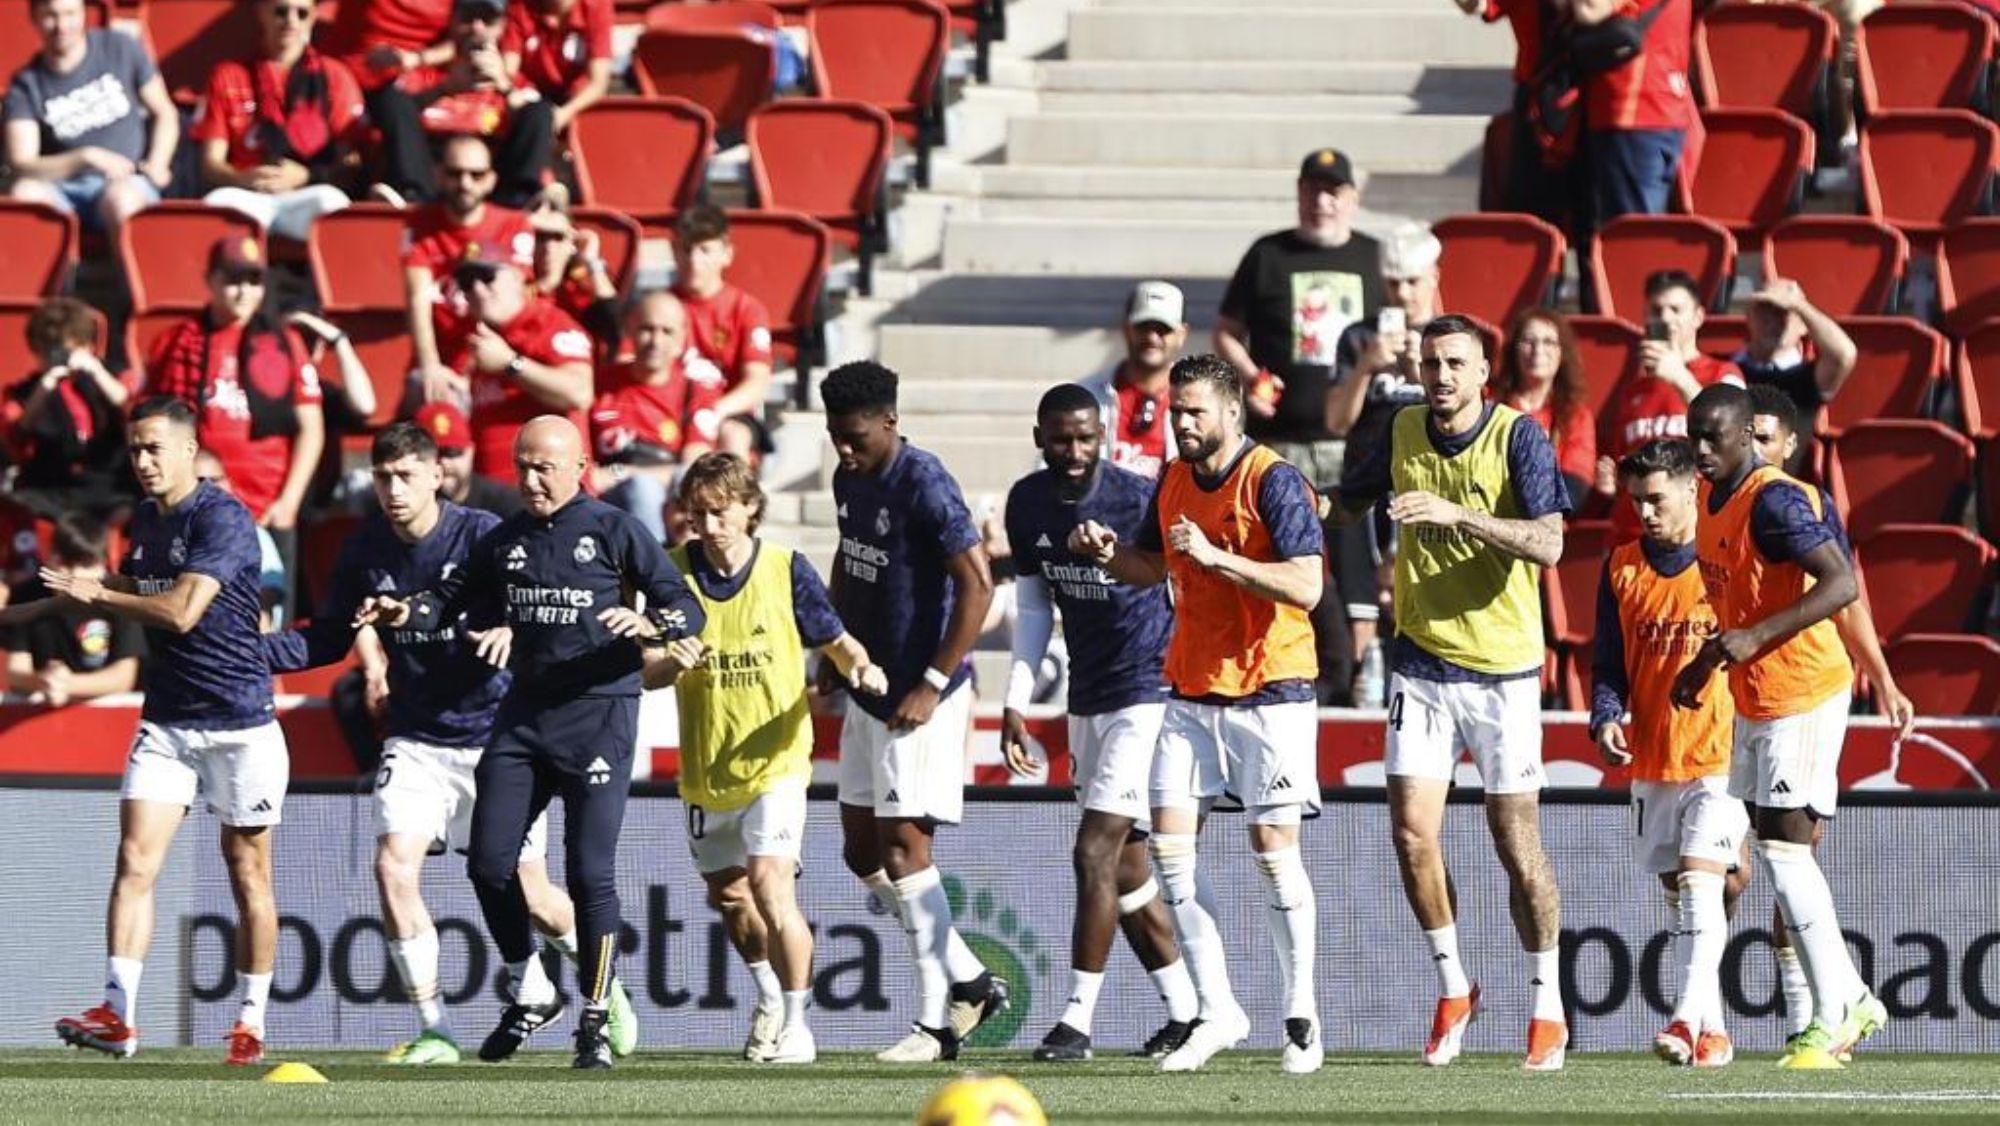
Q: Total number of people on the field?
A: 11